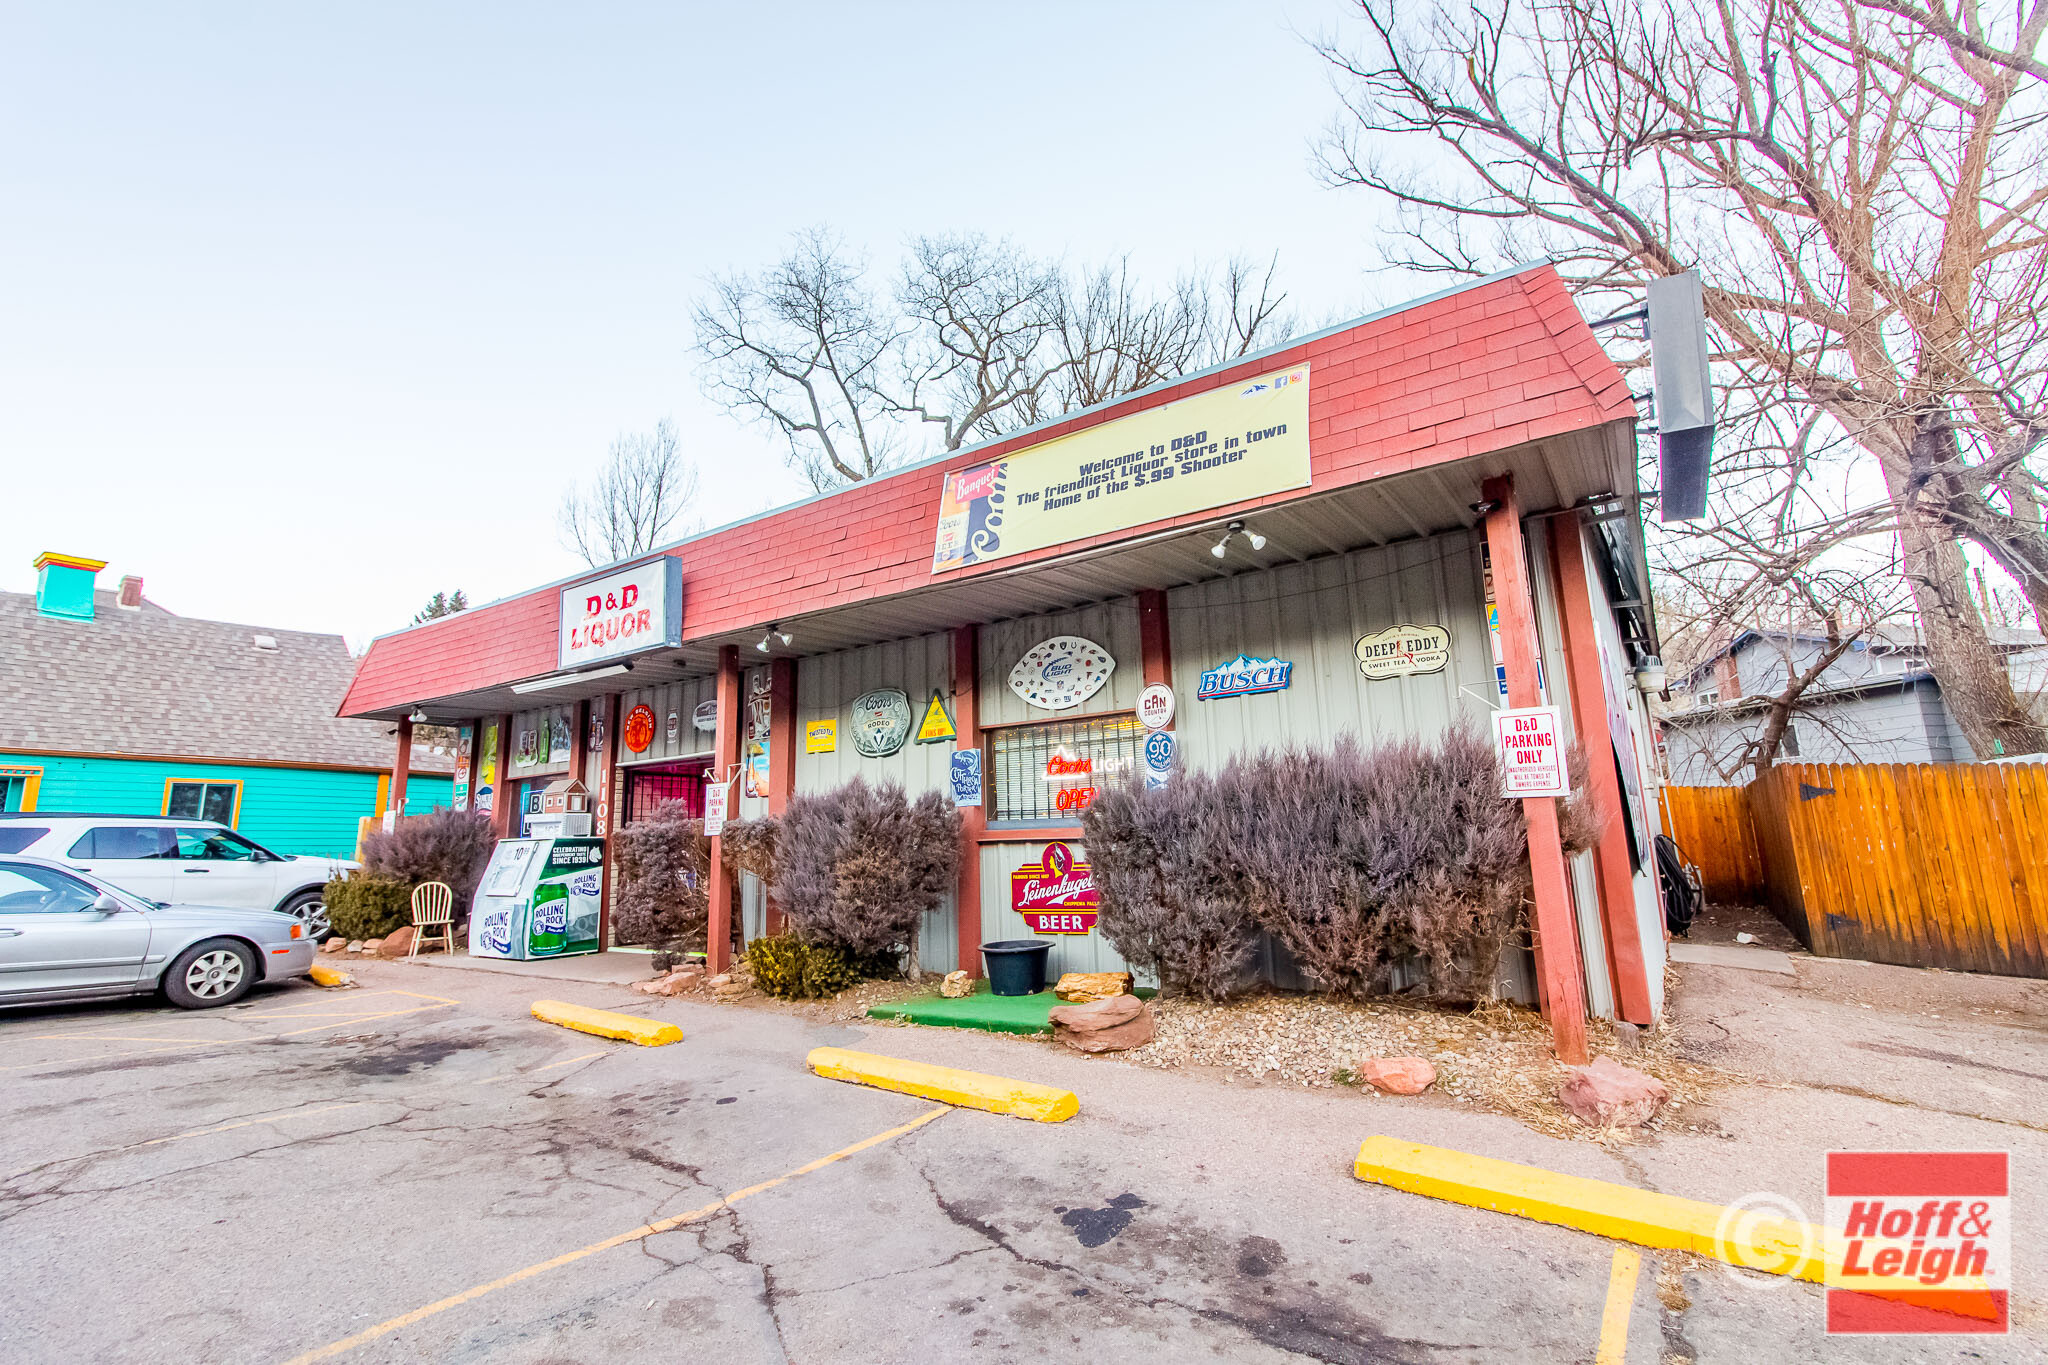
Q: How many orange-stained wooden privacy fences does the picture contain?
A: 1